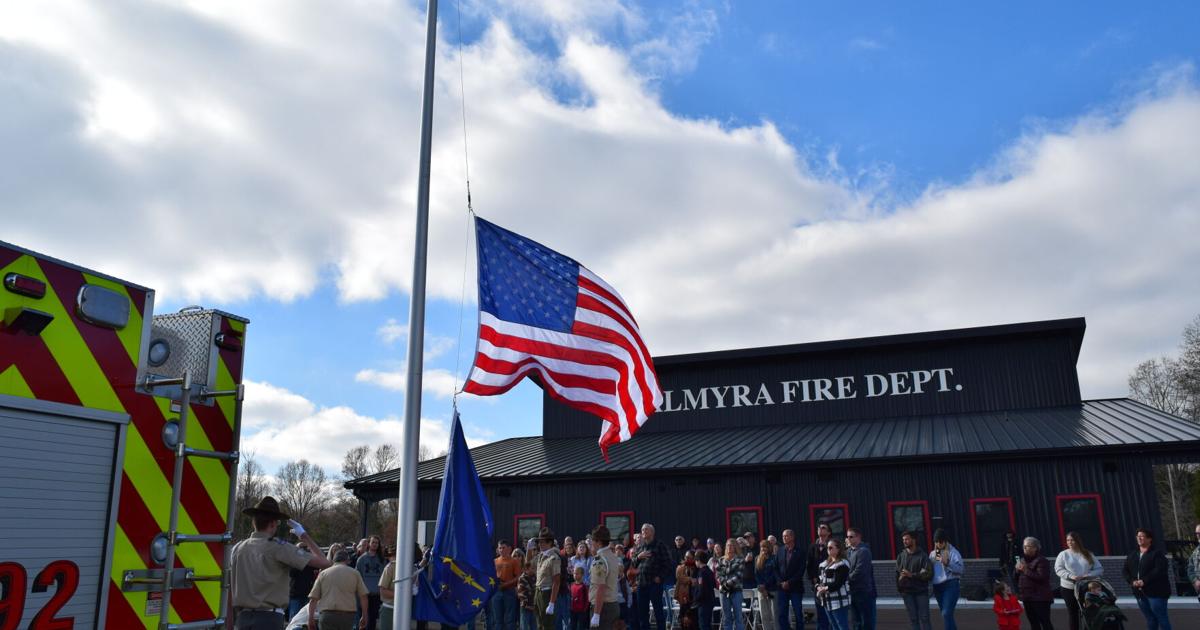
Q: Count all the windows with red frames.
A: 7